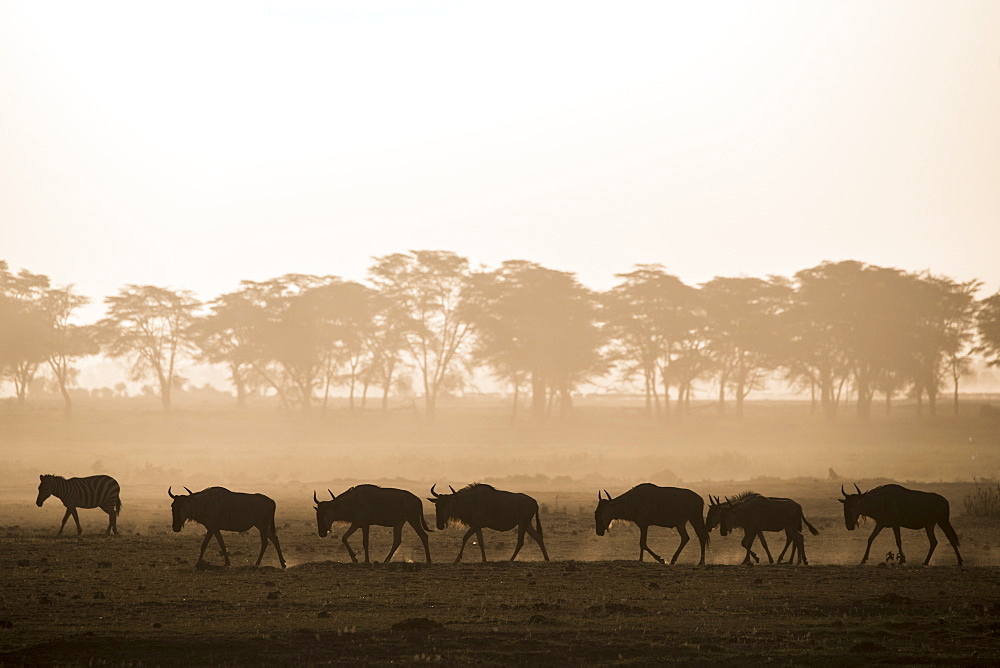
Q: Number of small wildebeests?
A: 2